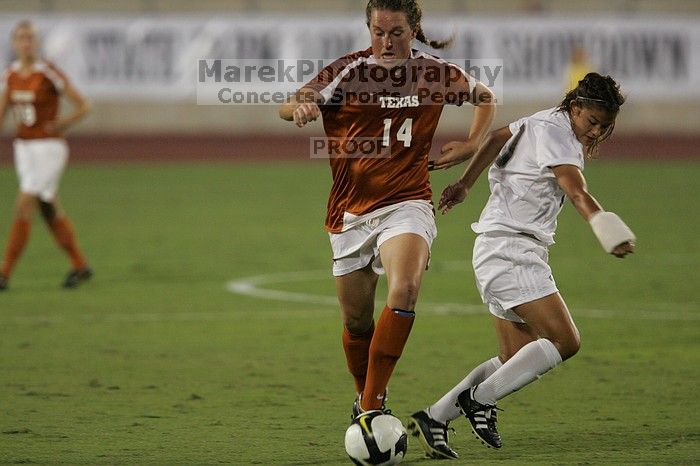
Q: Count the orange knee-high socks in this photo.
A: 4